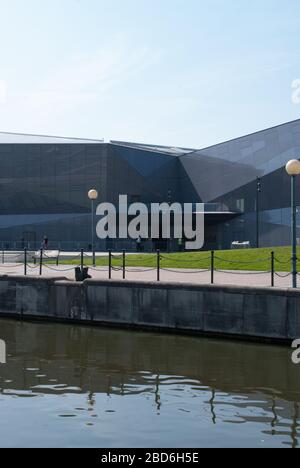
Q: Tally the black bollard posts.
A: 8